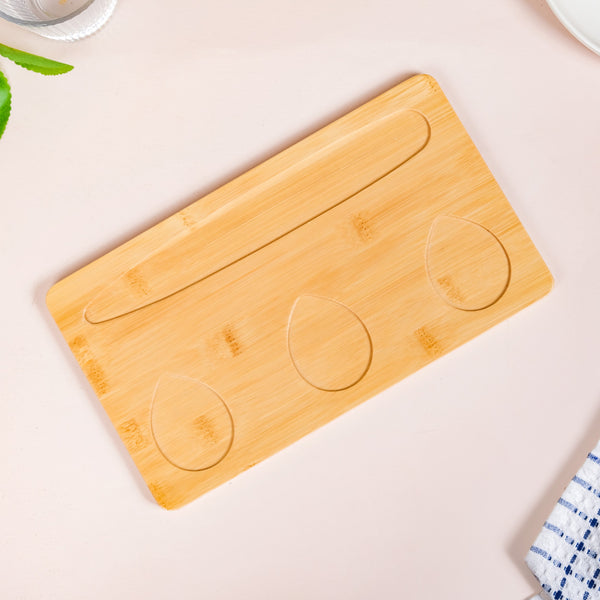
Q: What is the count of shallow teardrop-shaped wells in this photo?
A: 3